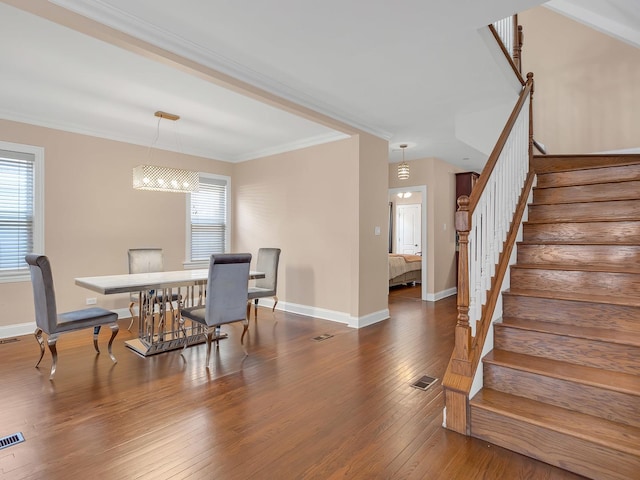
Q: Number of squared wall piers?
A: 1